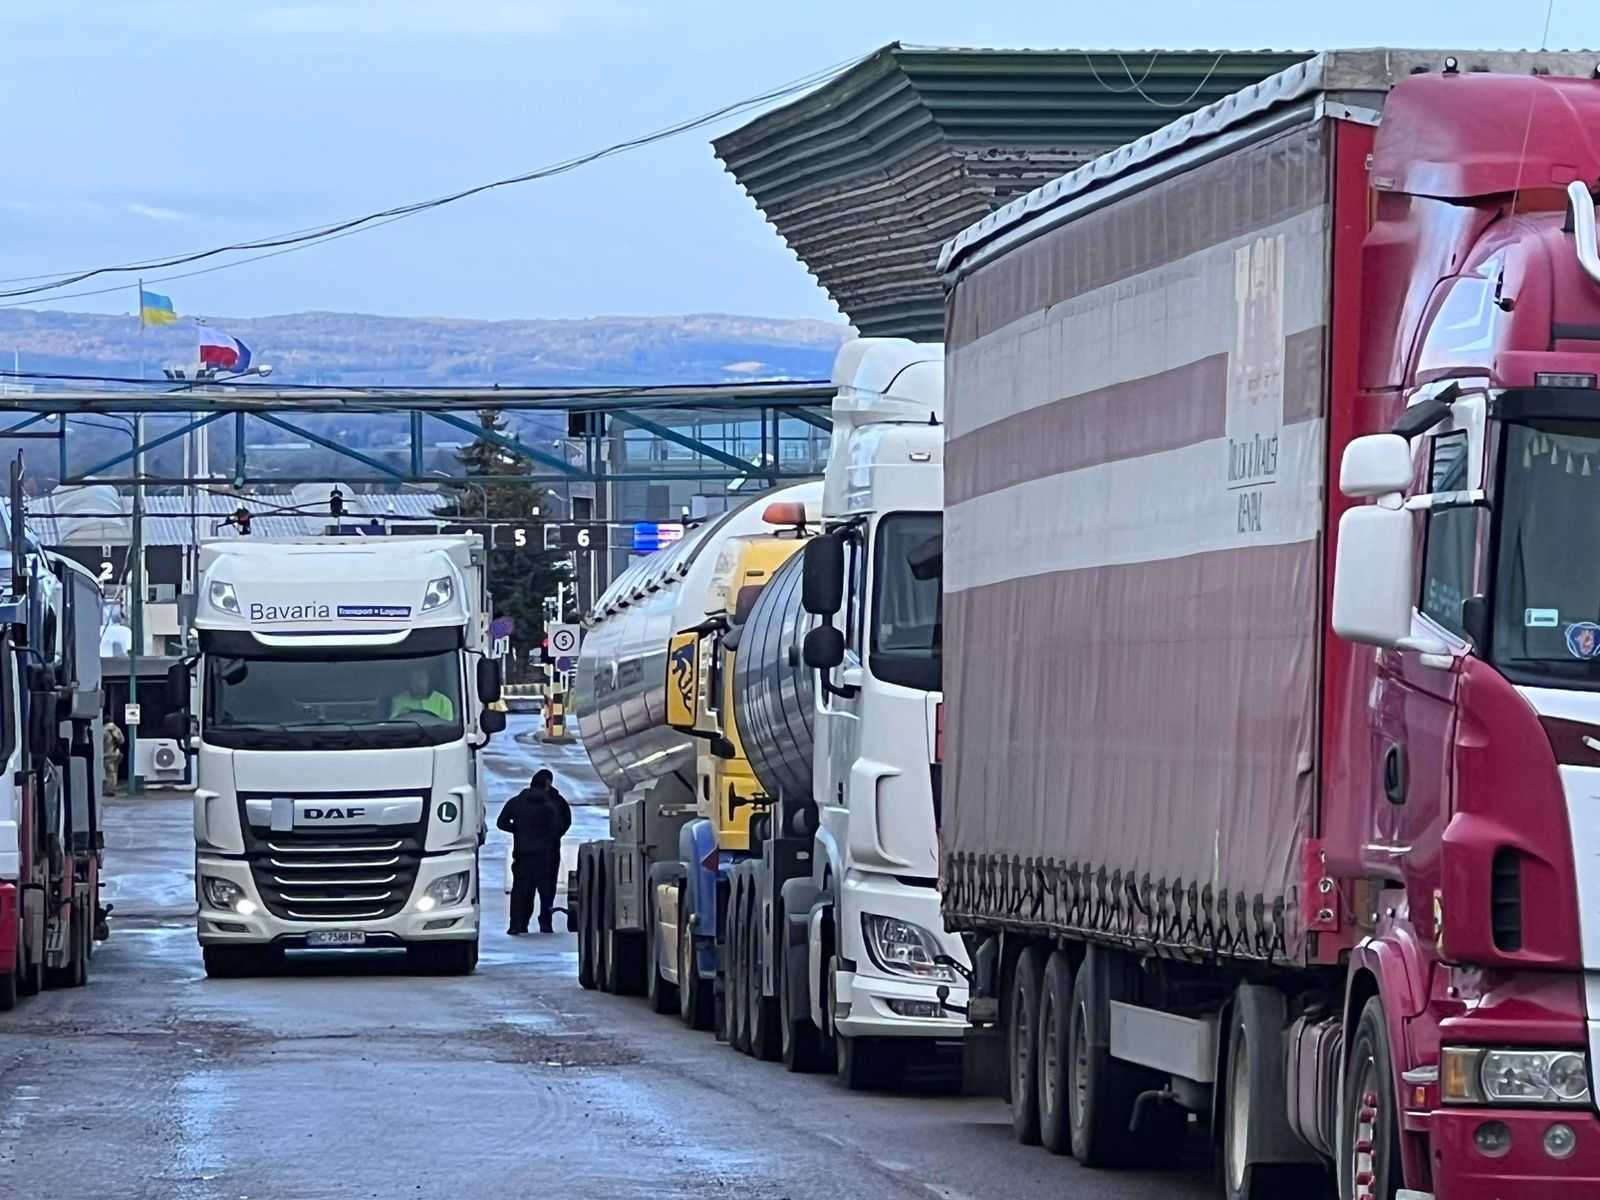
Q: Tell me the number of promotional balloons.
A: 0